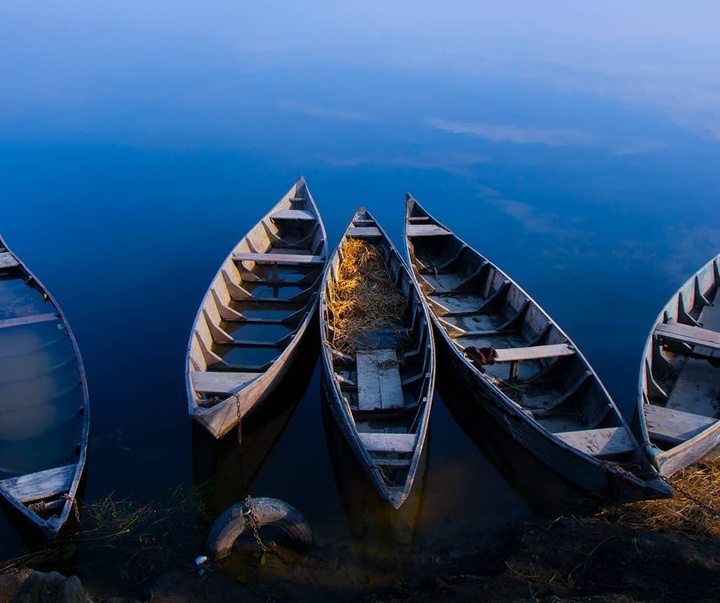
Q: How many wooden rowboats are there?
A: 5